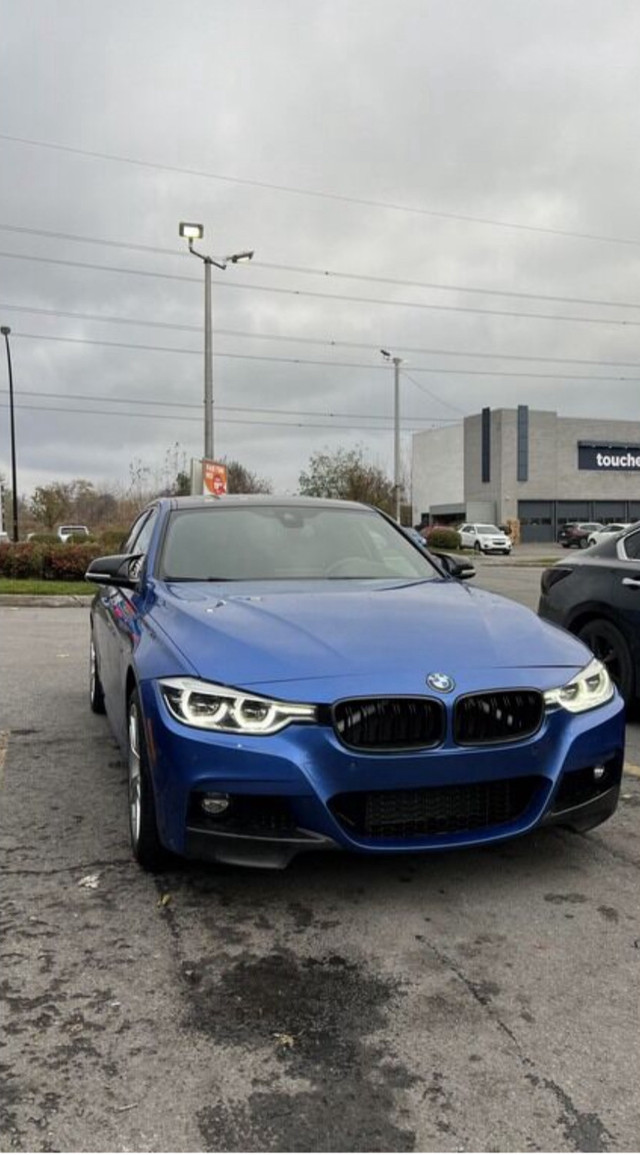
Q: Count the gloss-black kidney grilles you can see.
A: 2